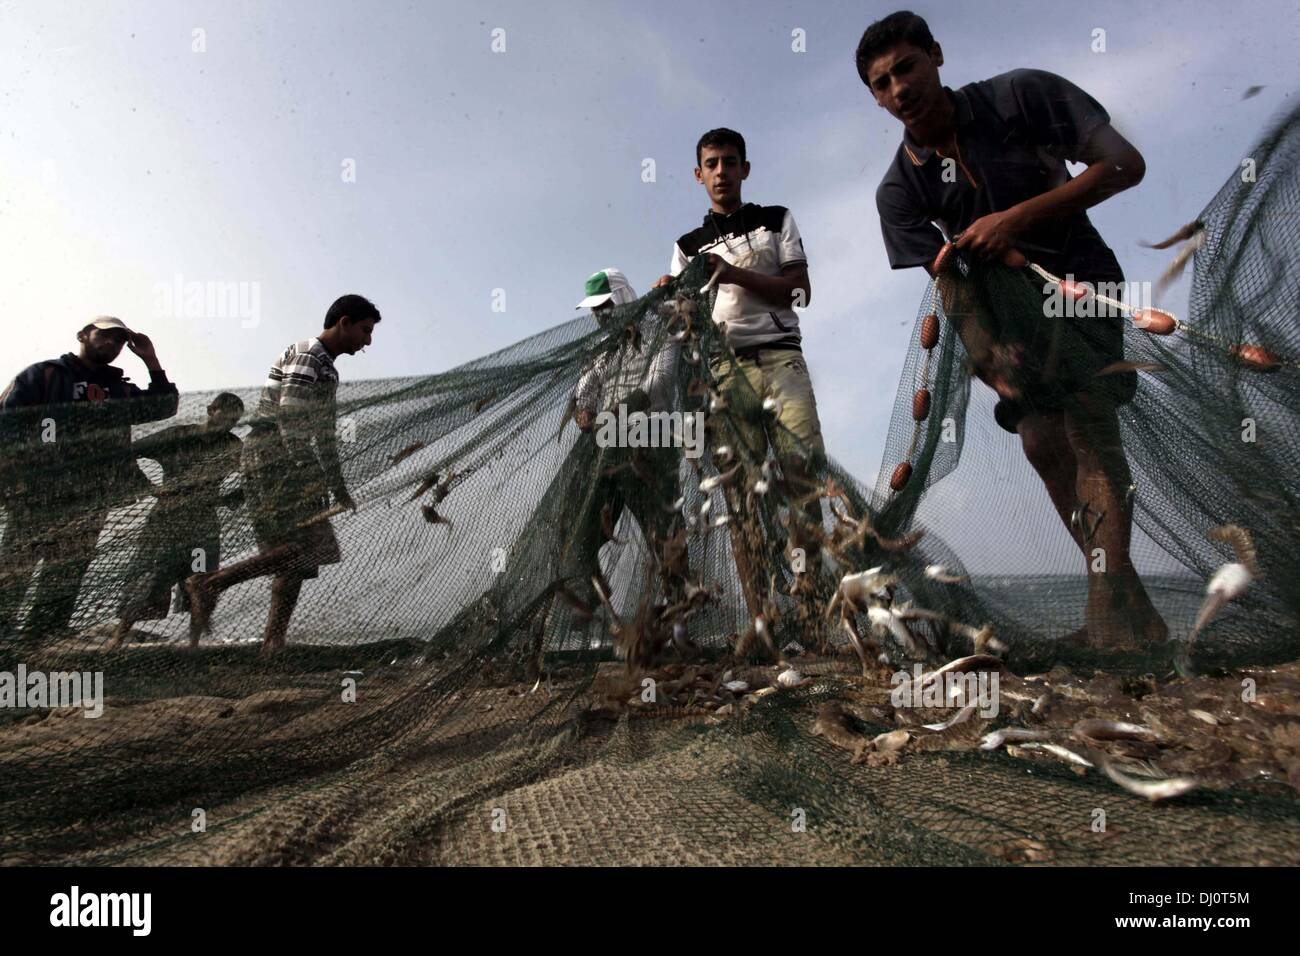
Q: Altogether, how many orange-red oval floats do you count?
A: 8